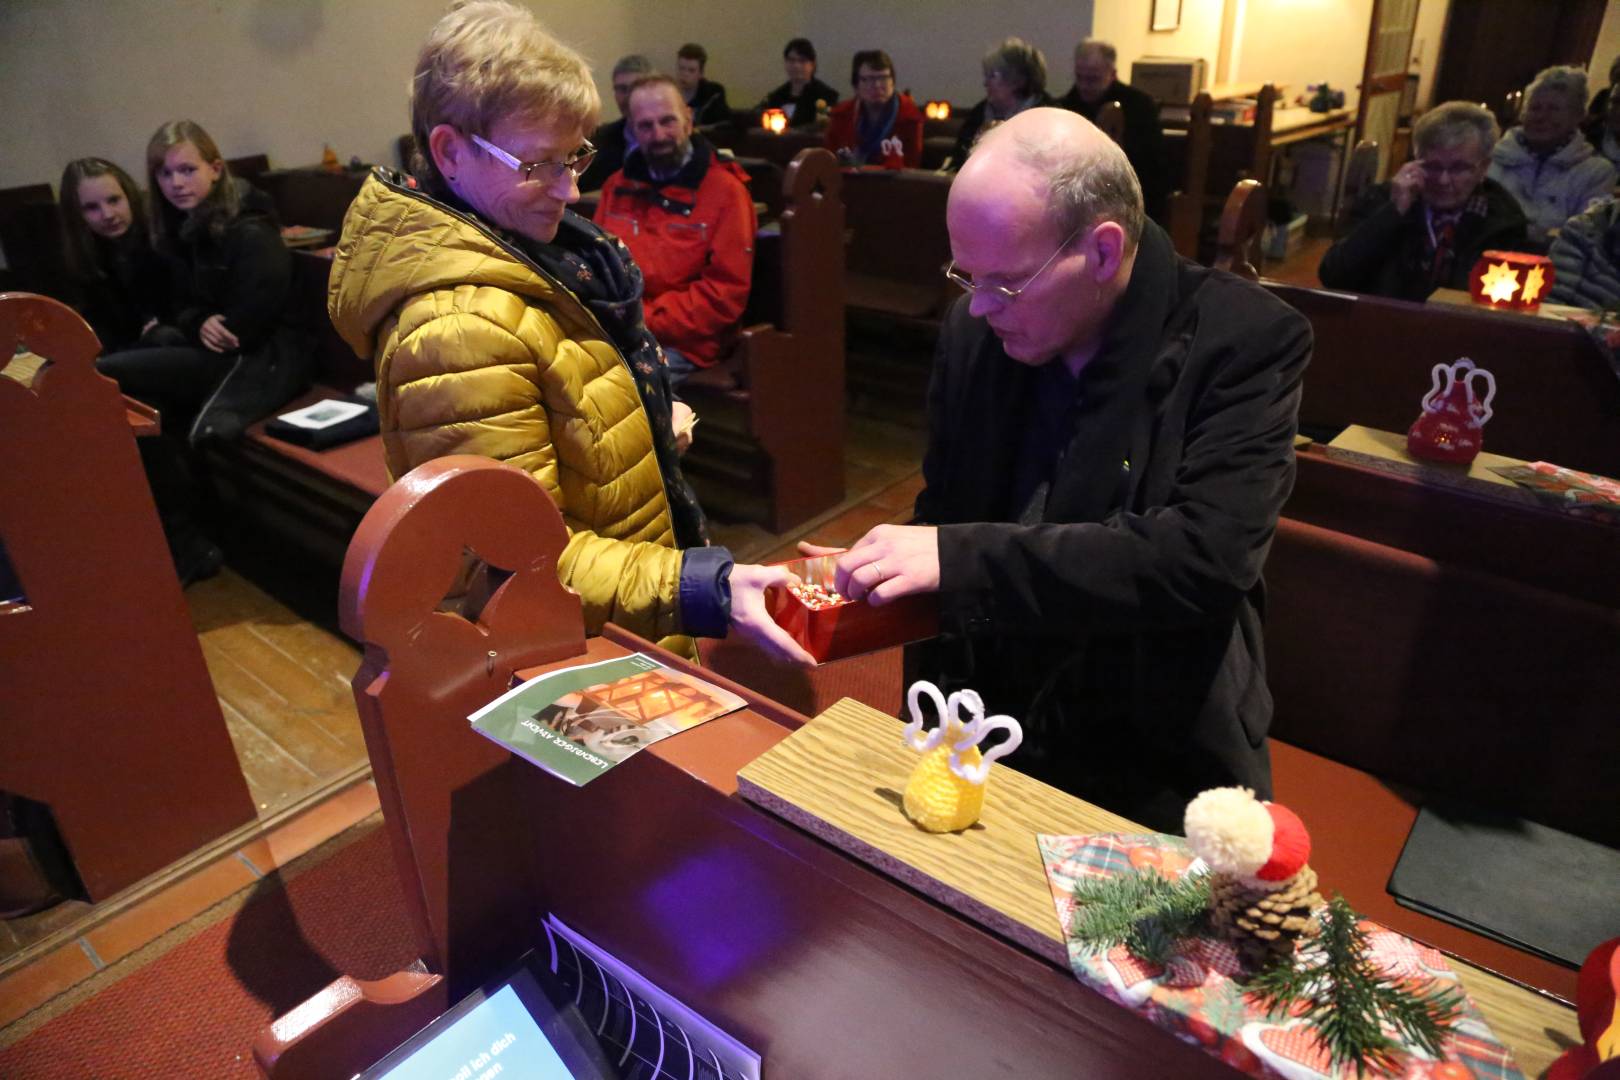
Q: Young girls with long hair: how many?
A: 2